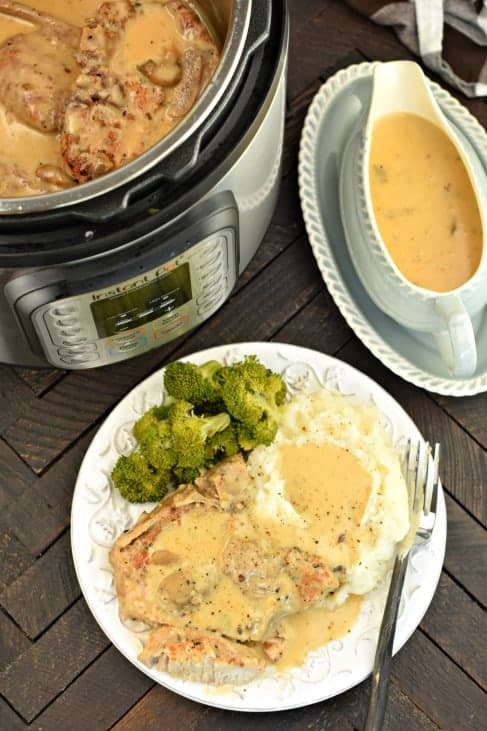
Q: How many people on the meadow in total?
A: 0